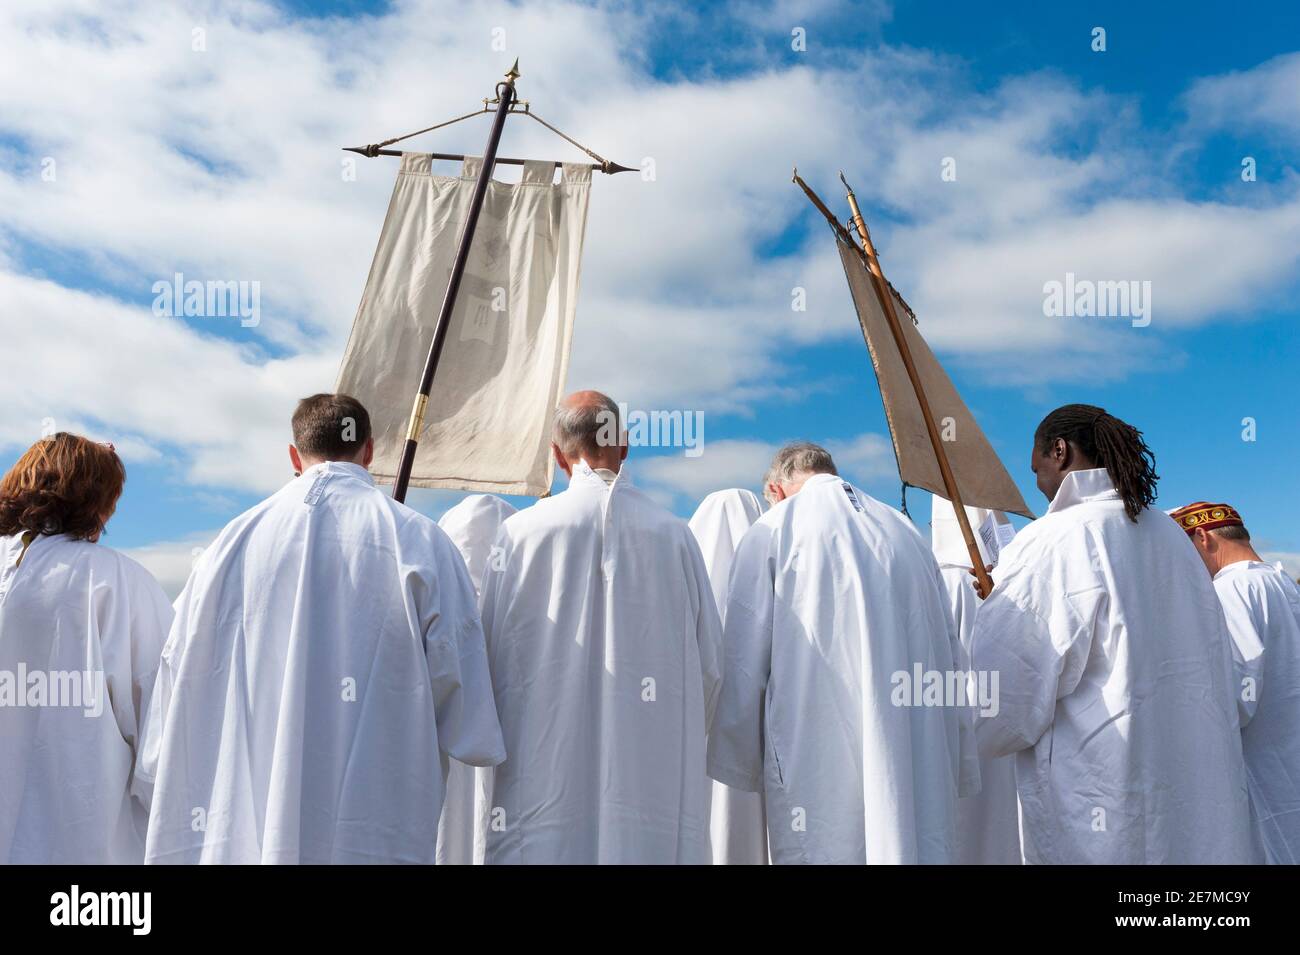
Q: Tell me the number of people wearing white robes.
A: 9